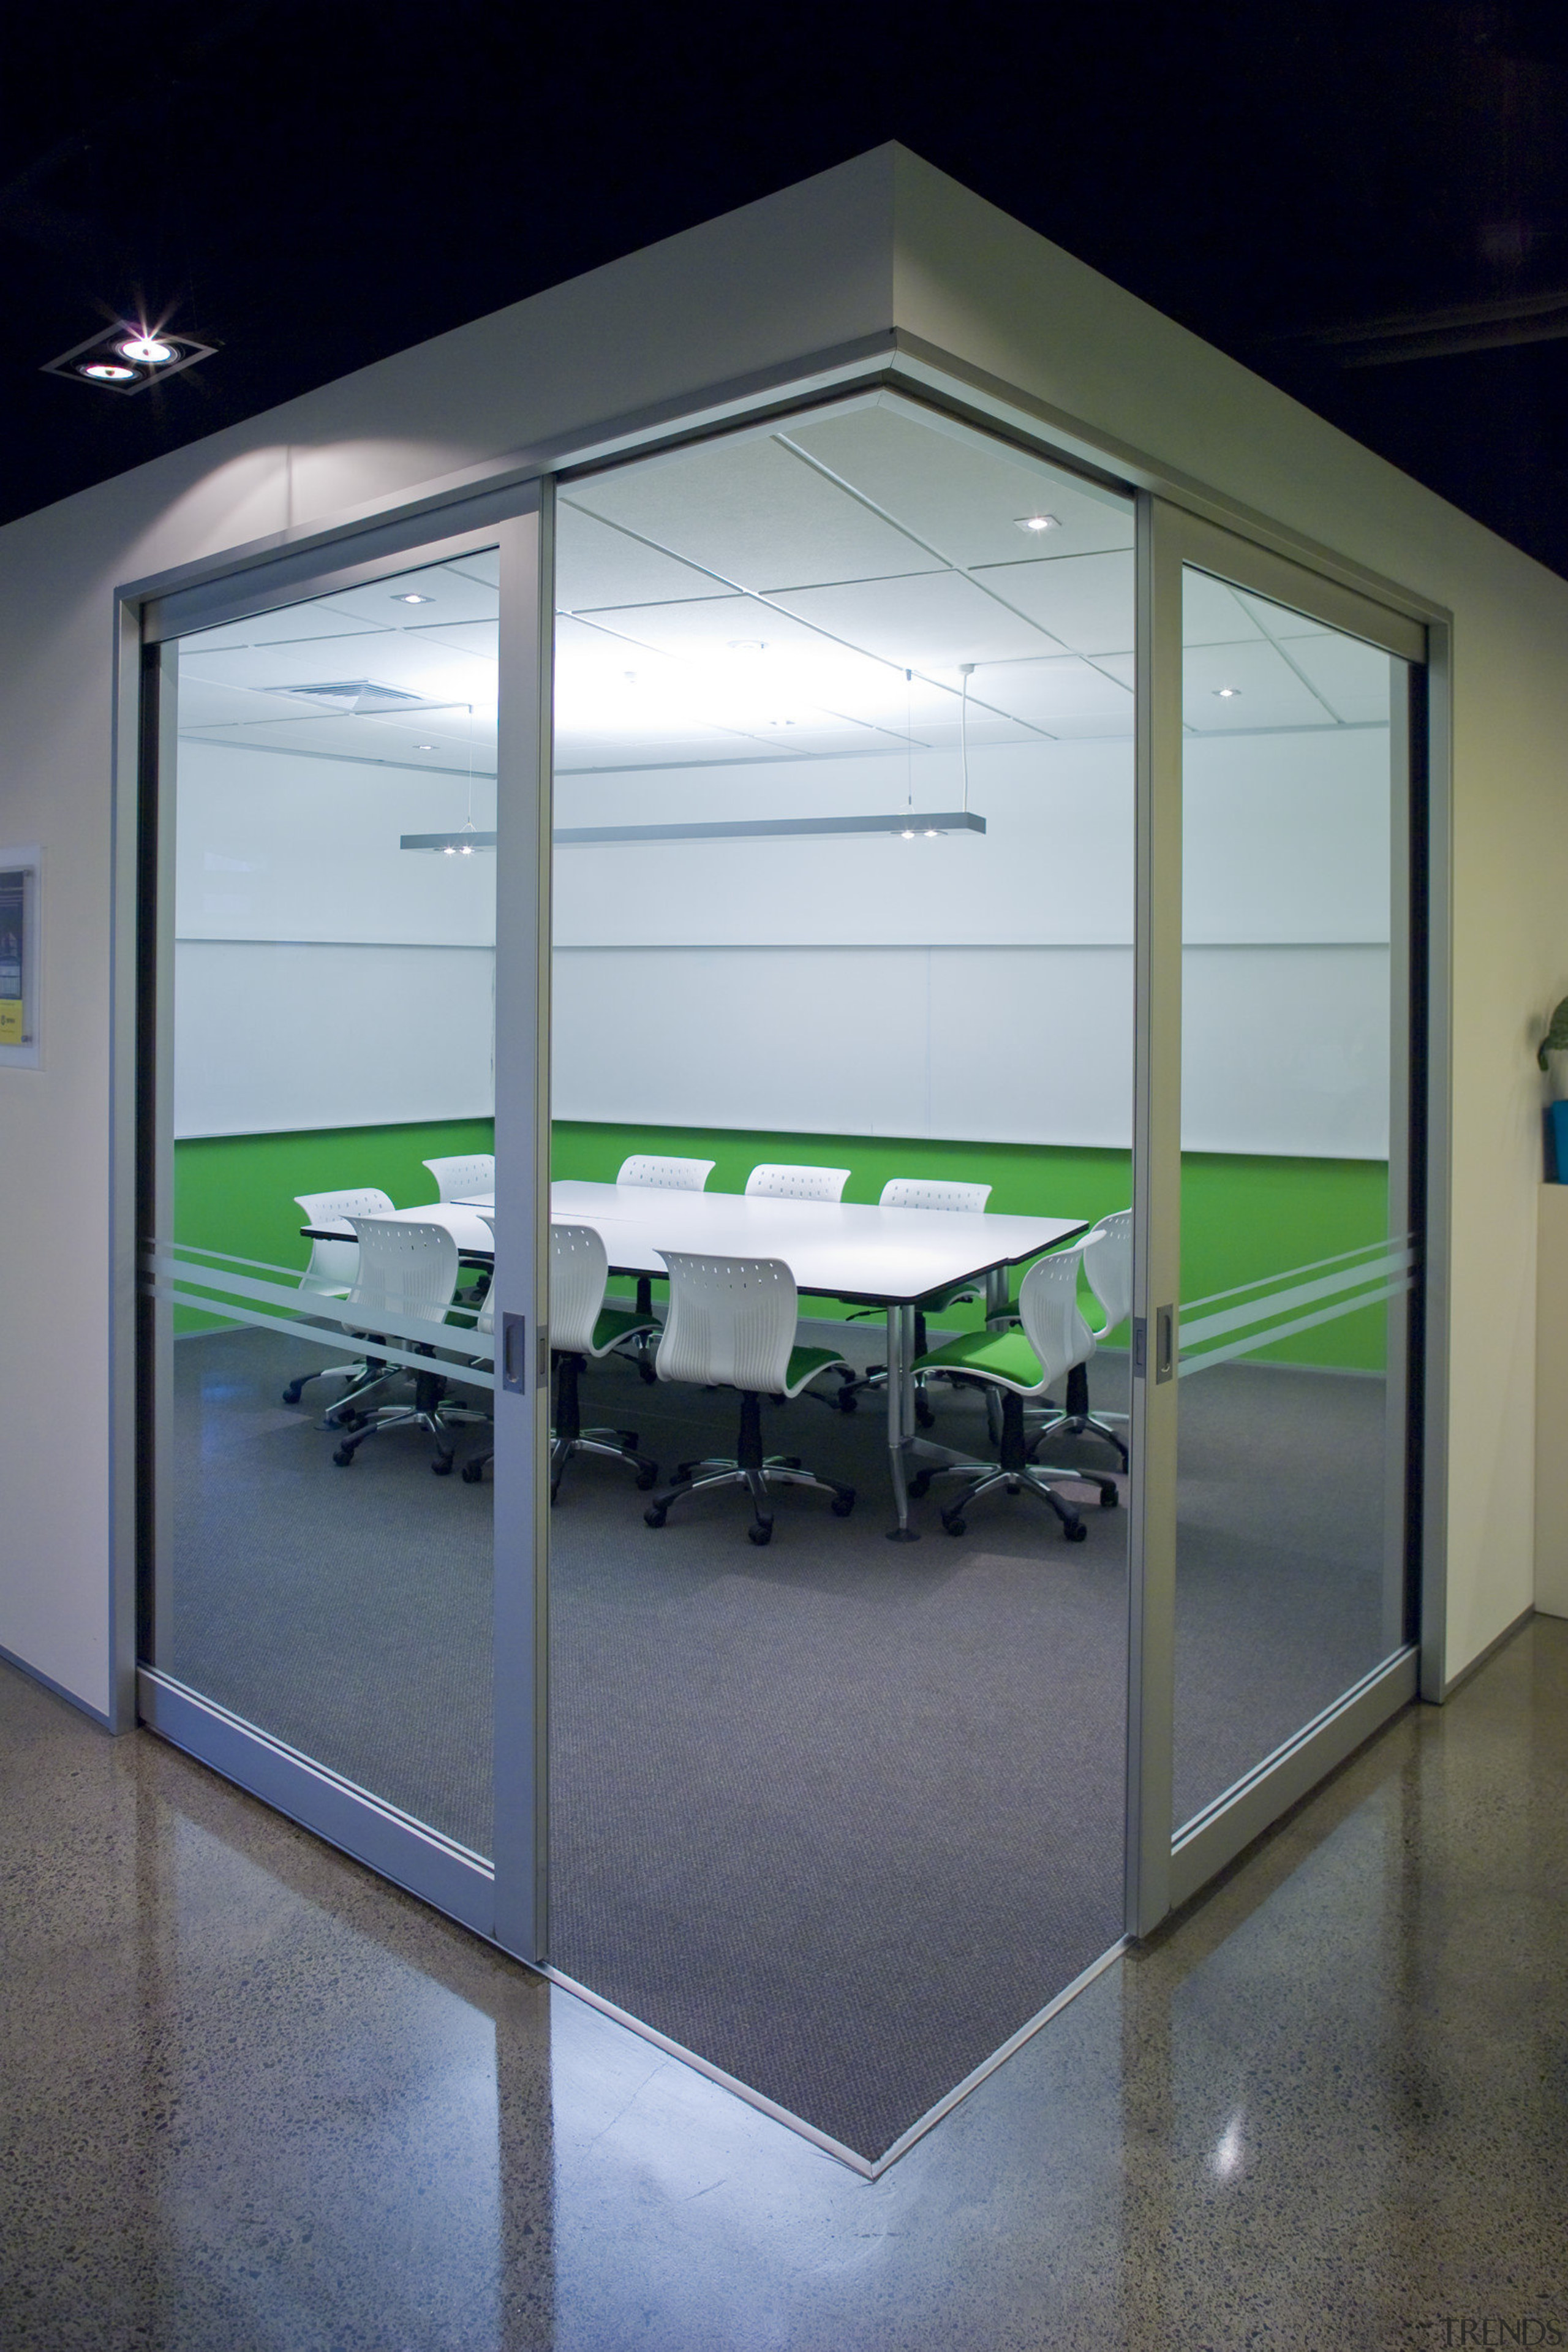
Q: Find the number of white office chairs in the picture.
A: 10